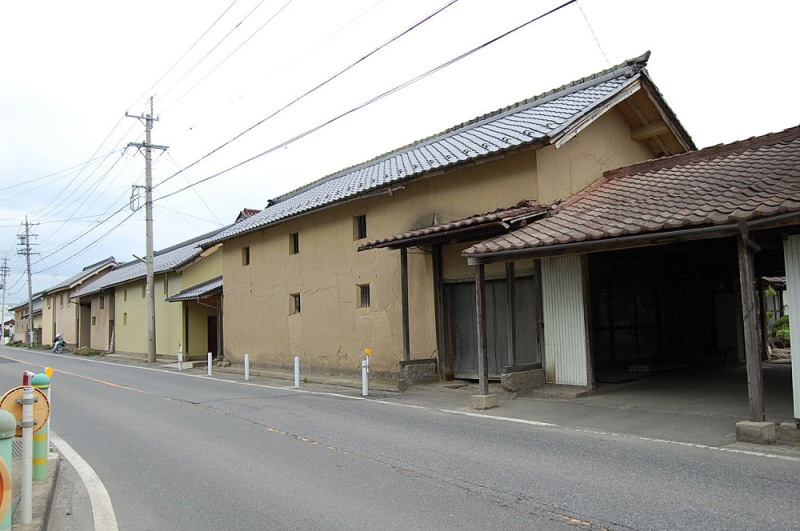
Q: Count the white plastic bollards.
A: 5